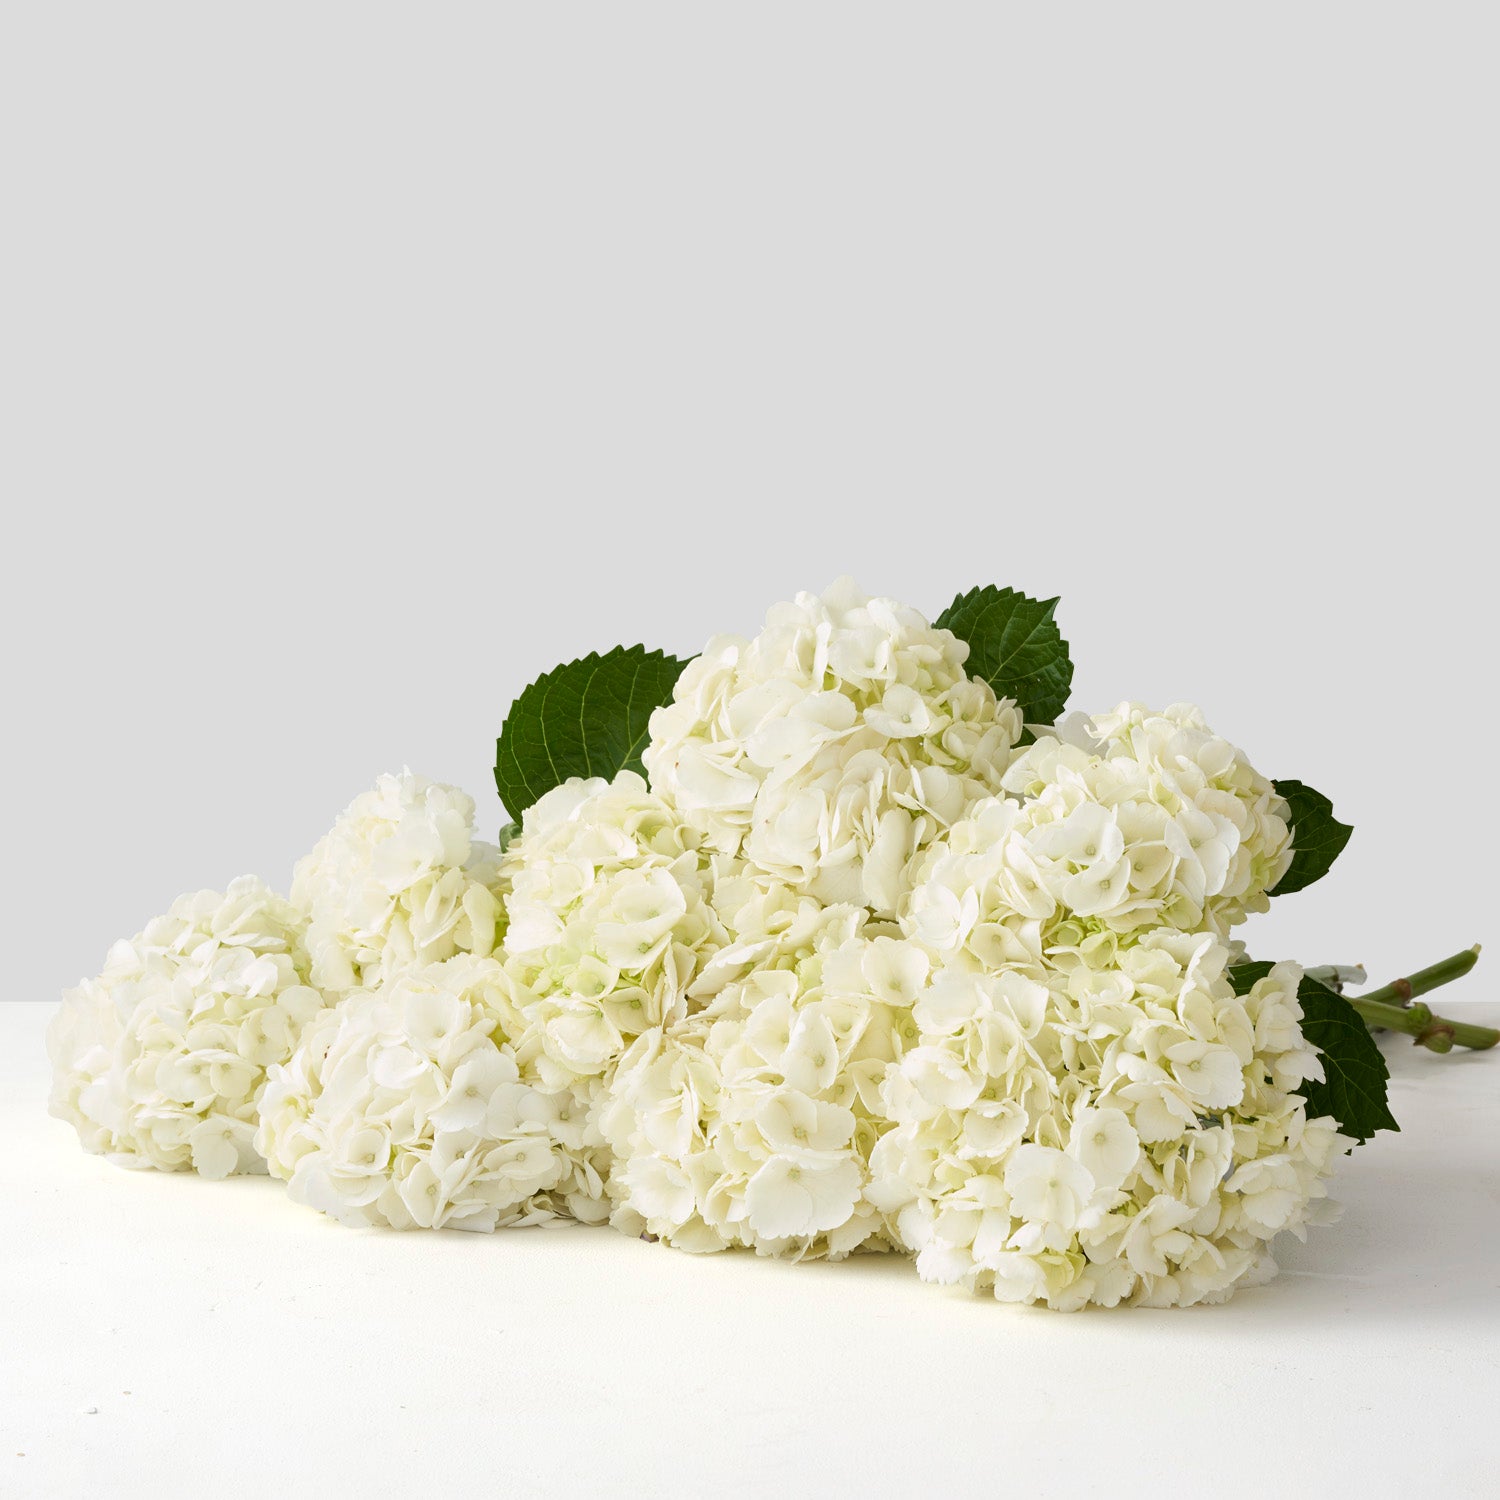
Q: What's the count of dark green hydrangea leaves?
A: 4